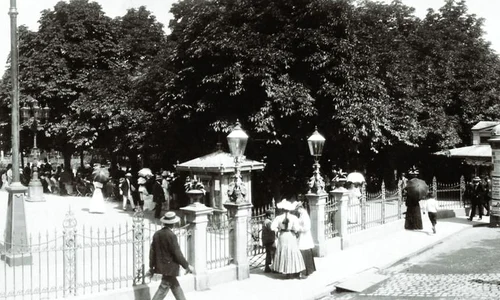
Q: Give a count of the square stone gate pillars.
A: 4